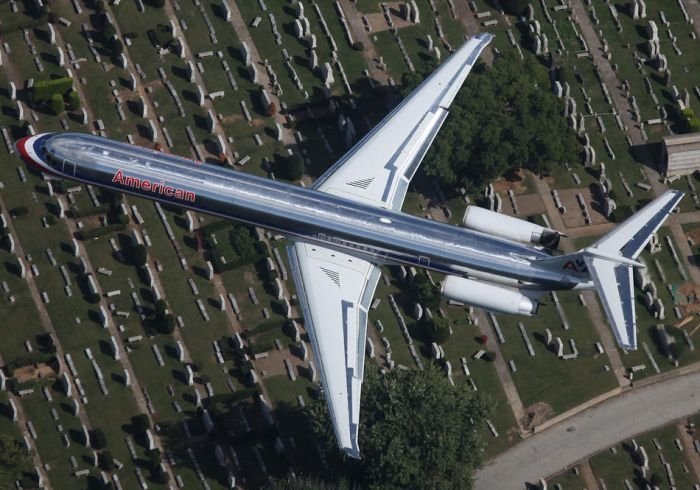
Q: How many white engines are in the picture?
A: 2